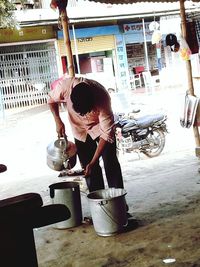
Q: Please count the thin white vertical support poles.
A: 2